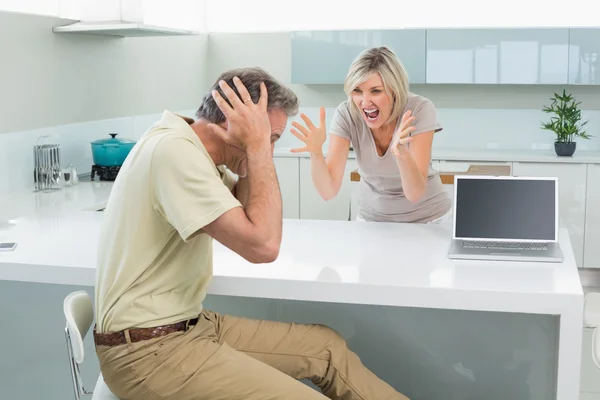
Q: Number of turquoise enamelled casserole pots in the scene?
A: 1